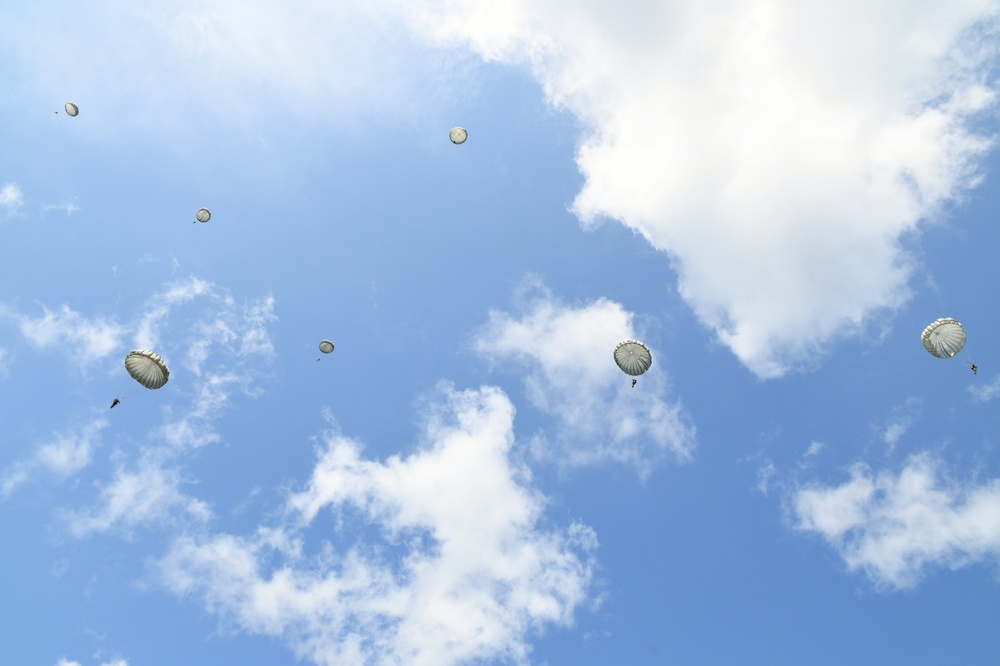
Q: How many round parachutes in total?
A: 7